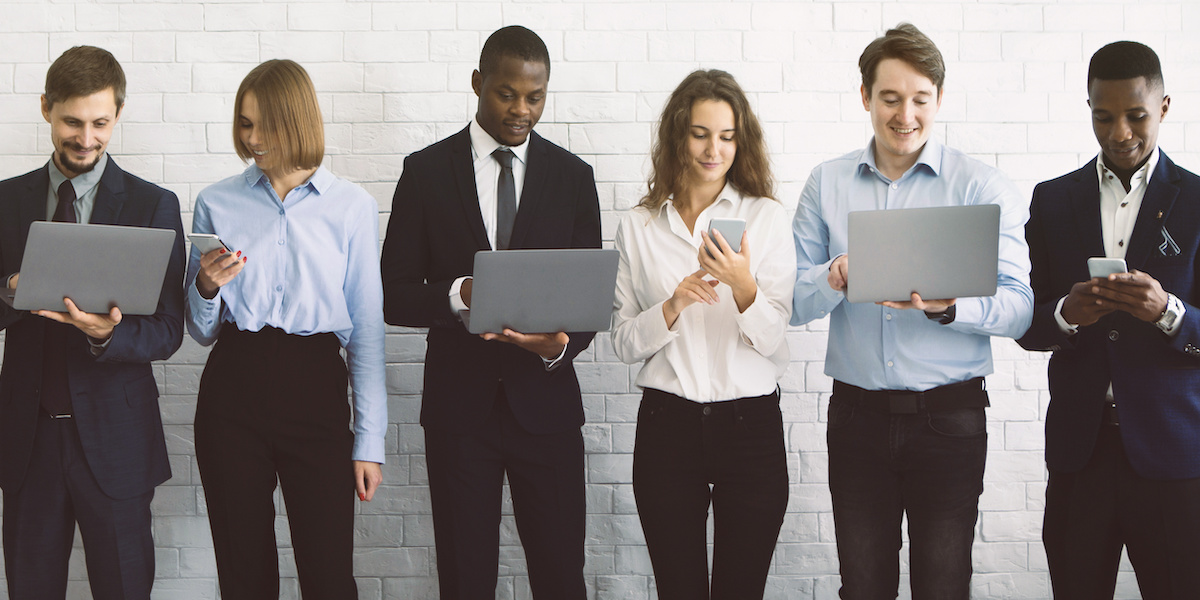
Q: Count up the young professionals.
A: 6